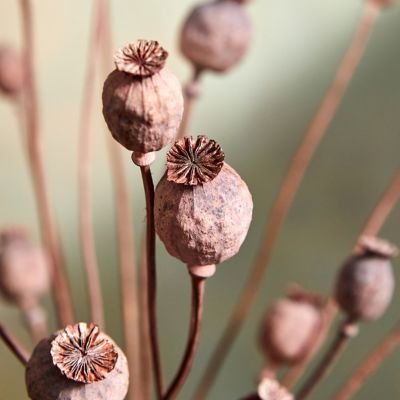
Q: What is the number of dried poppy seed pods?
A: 9